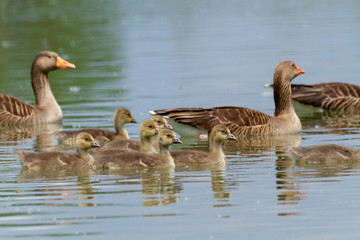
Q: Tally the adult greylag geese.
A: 3